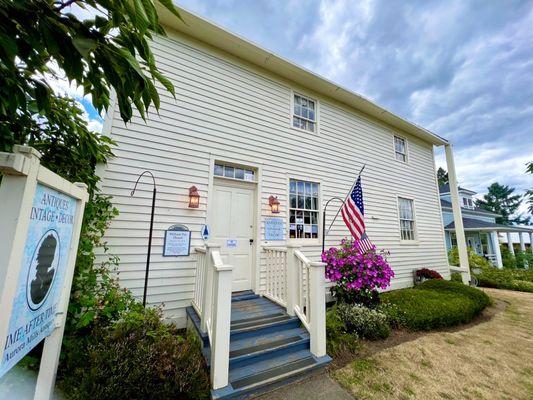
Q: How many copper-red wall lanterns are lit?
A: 2